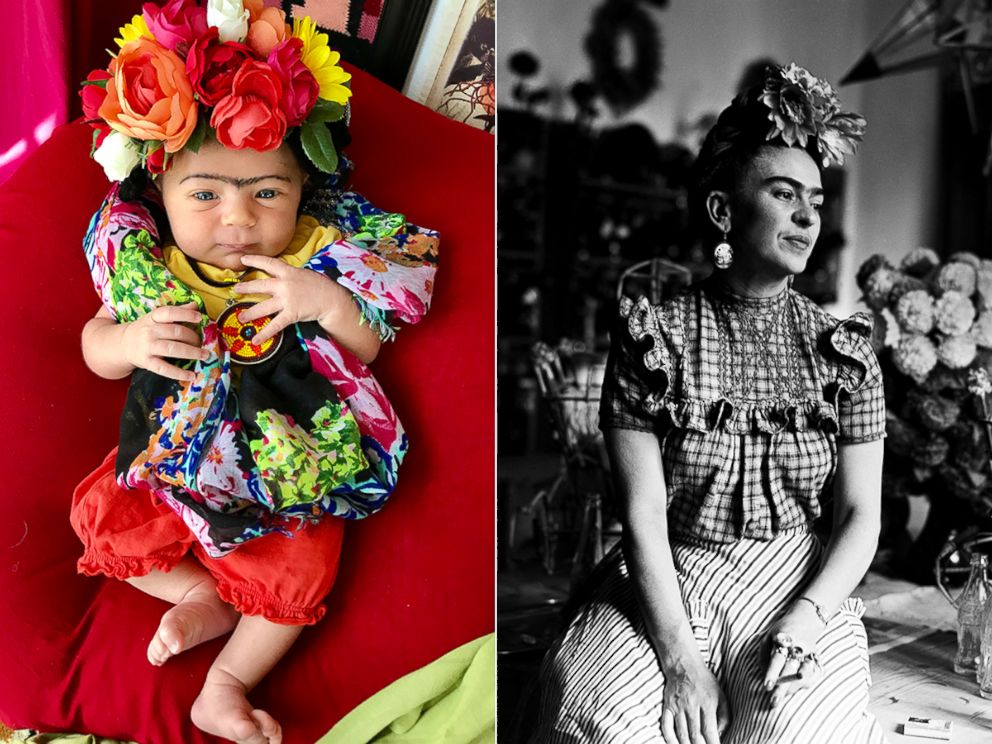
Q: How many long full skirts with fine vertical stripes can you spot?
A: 1